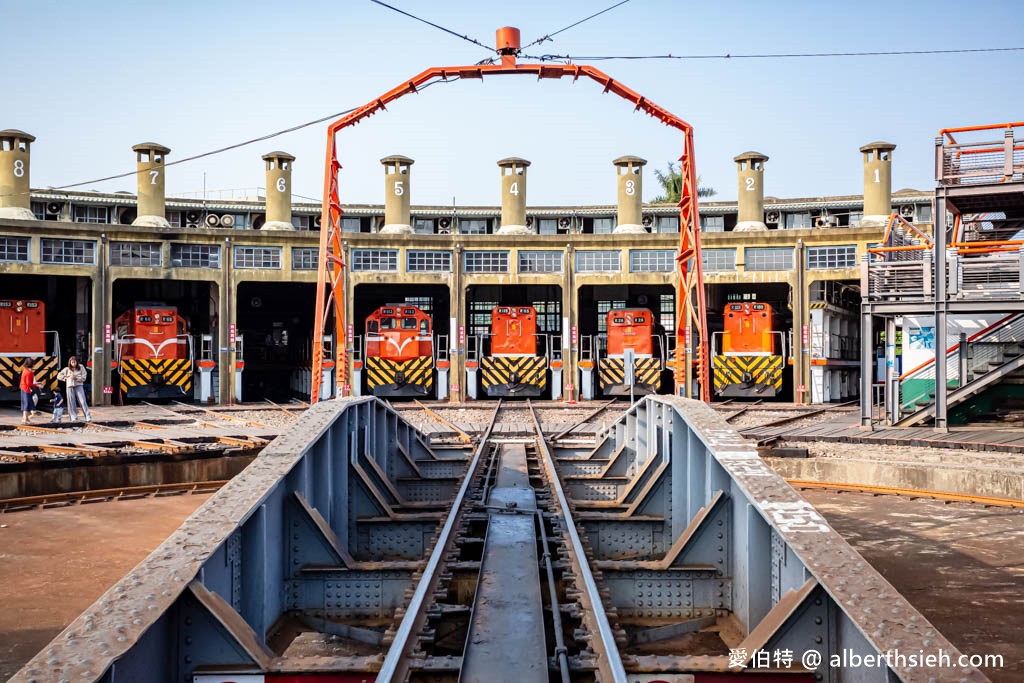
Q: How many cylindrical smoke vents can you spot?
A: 8